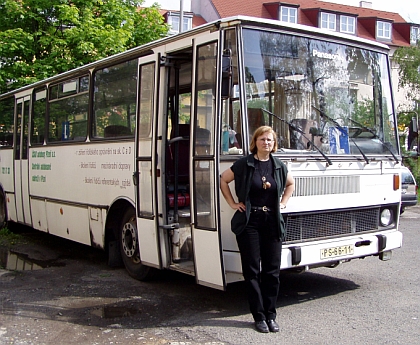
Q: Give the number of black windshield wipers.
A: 3